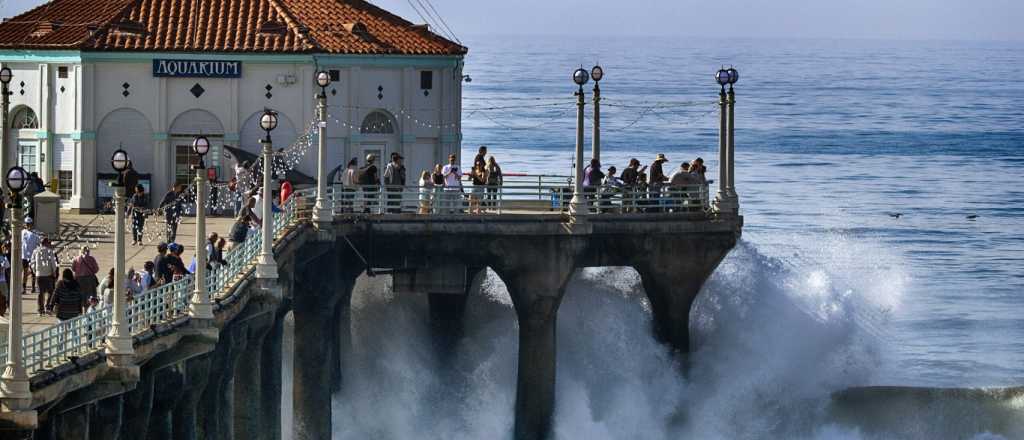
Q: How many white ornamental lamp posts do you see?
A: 10